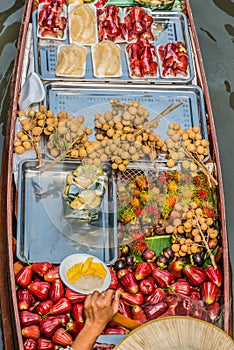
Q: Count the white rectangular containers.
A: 8